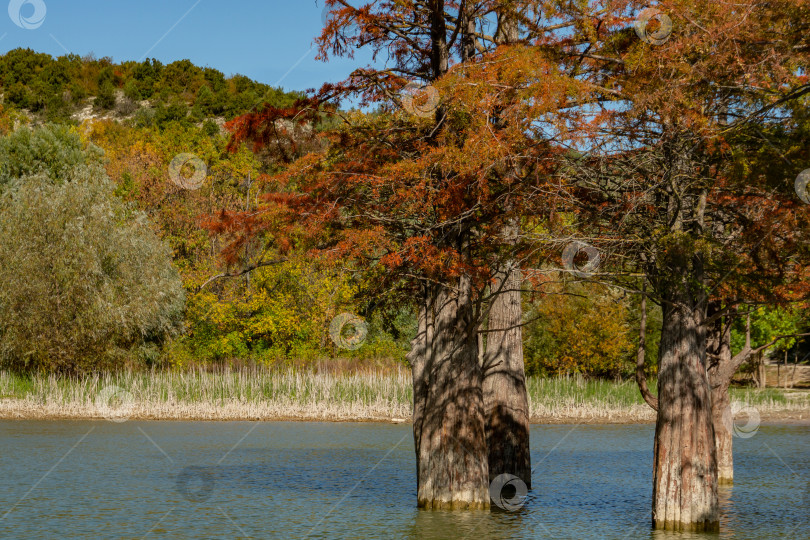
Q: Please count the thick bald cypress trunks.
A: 4